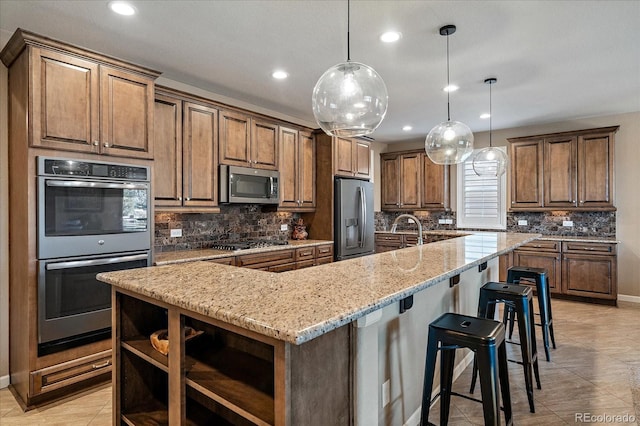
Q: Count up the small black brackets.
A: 3